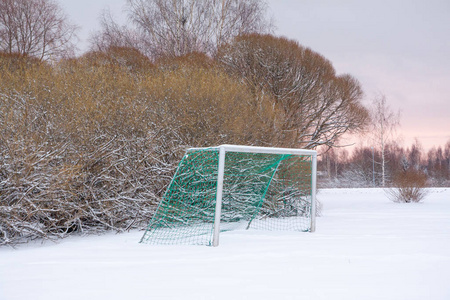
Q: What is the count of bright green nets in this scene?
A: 1